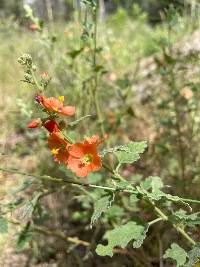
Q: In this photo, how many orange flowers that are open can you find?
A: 3